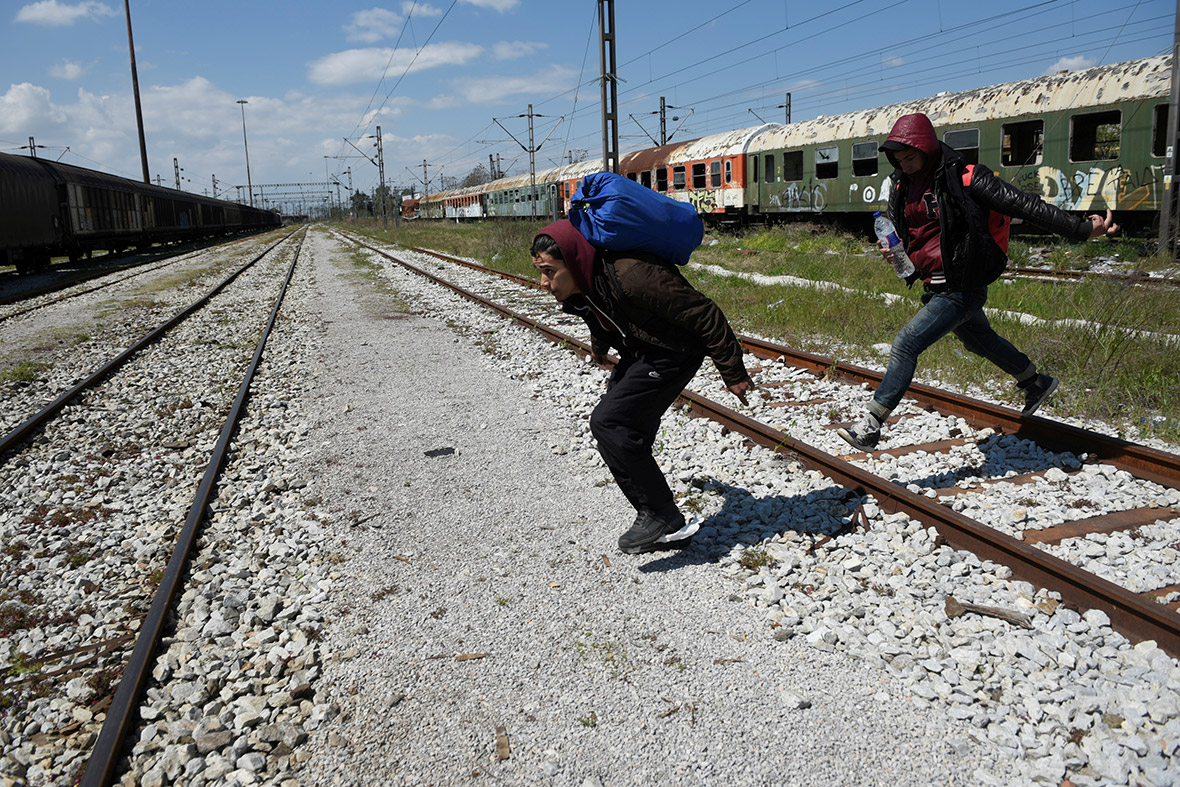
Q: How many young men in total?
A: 2